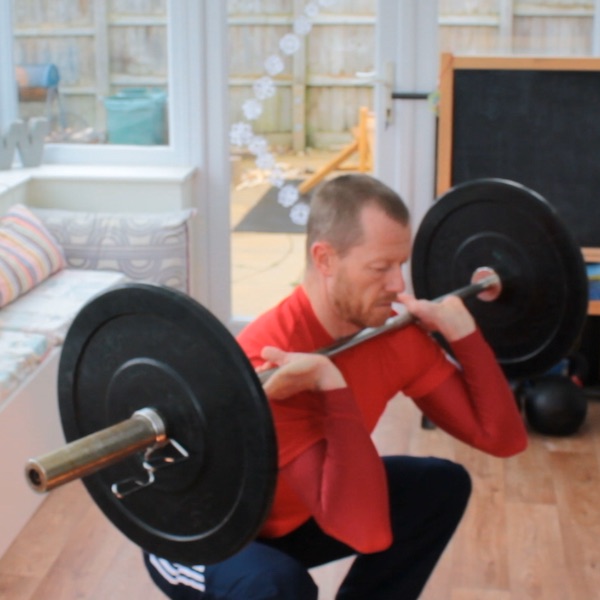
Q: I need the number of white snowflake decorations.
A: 13